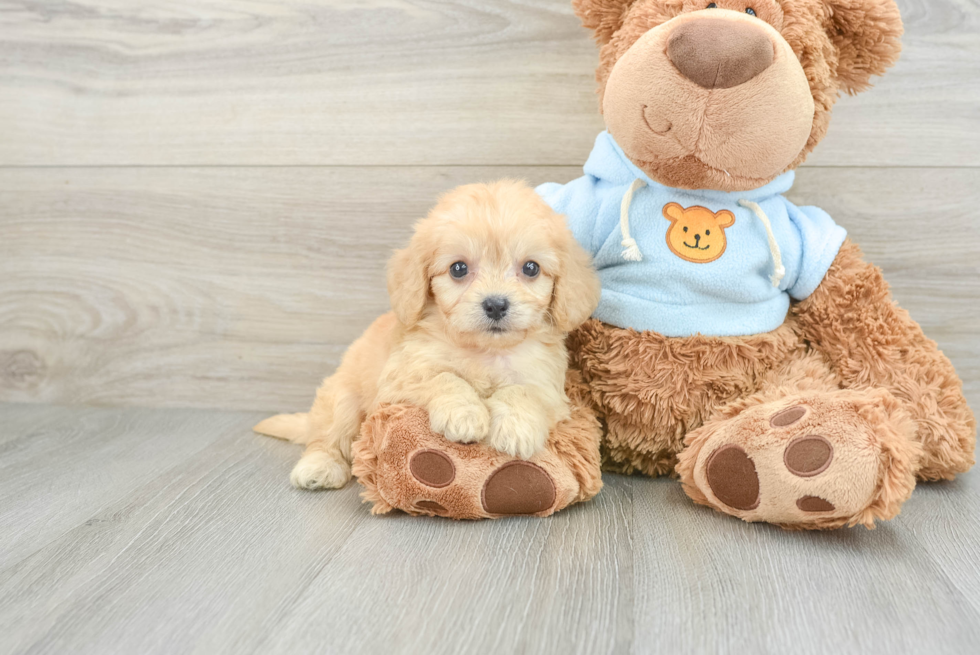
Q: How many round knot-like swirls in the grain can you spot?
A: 1